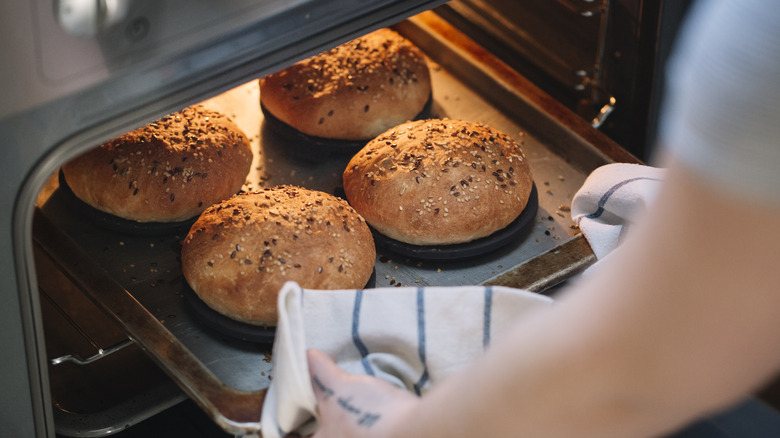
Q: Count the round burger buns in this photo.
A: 4